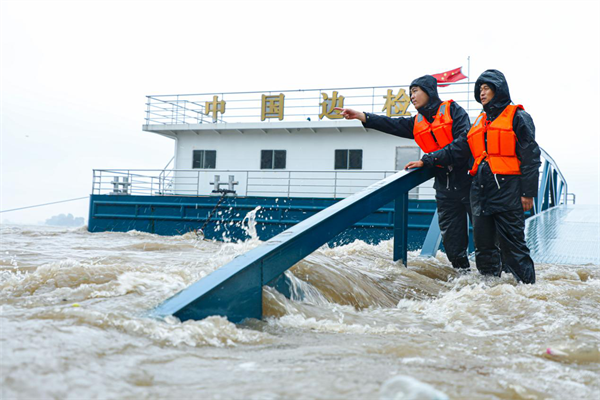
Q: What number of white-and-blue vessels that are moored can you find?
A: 1